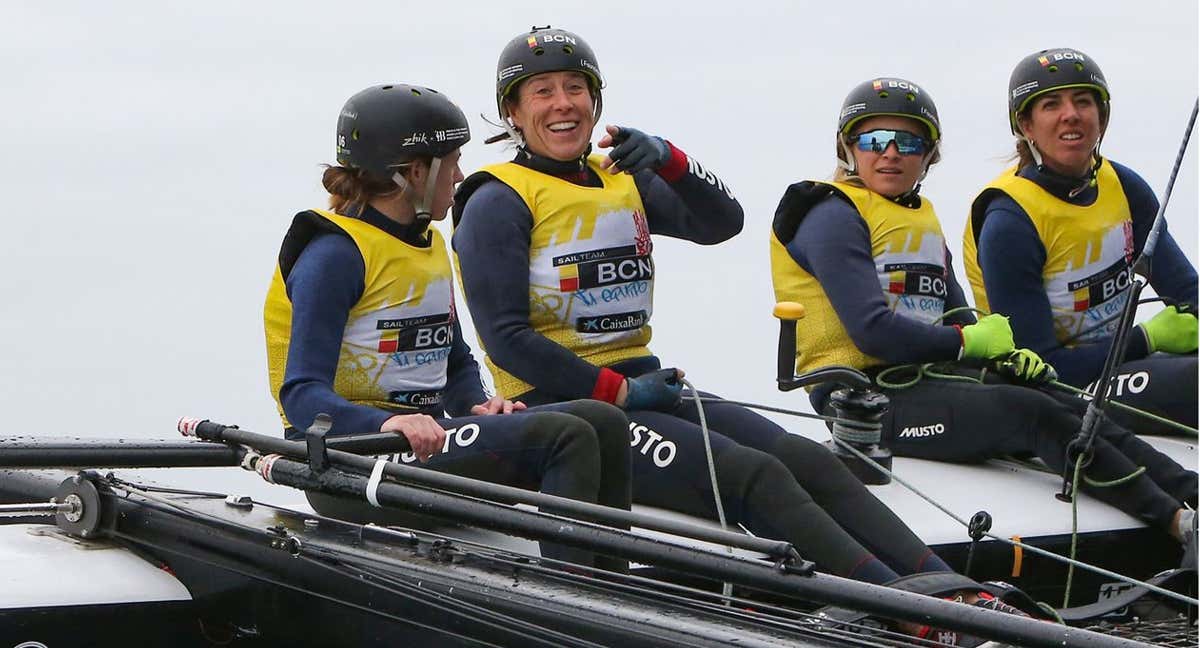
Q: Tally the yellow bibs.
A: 4